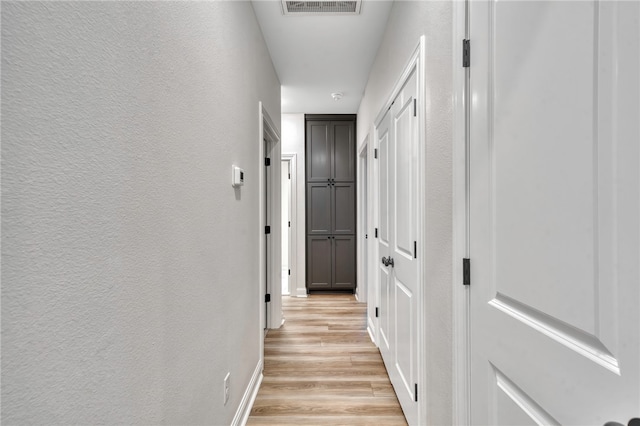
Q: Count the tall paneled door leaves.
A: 3